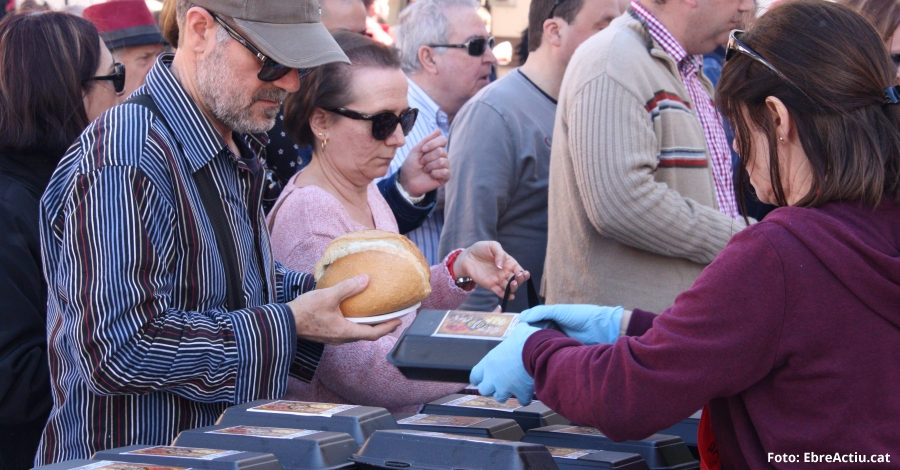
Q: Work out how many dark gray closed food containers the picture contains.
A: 11